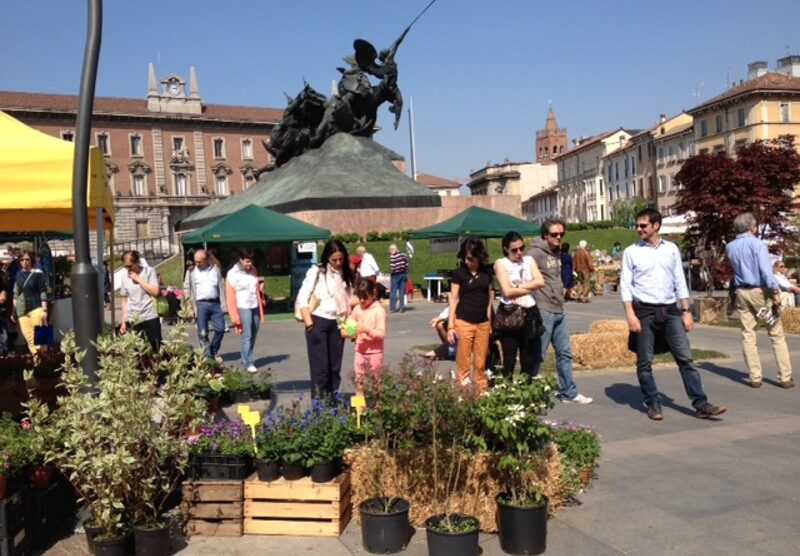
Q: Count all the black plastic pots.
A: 9